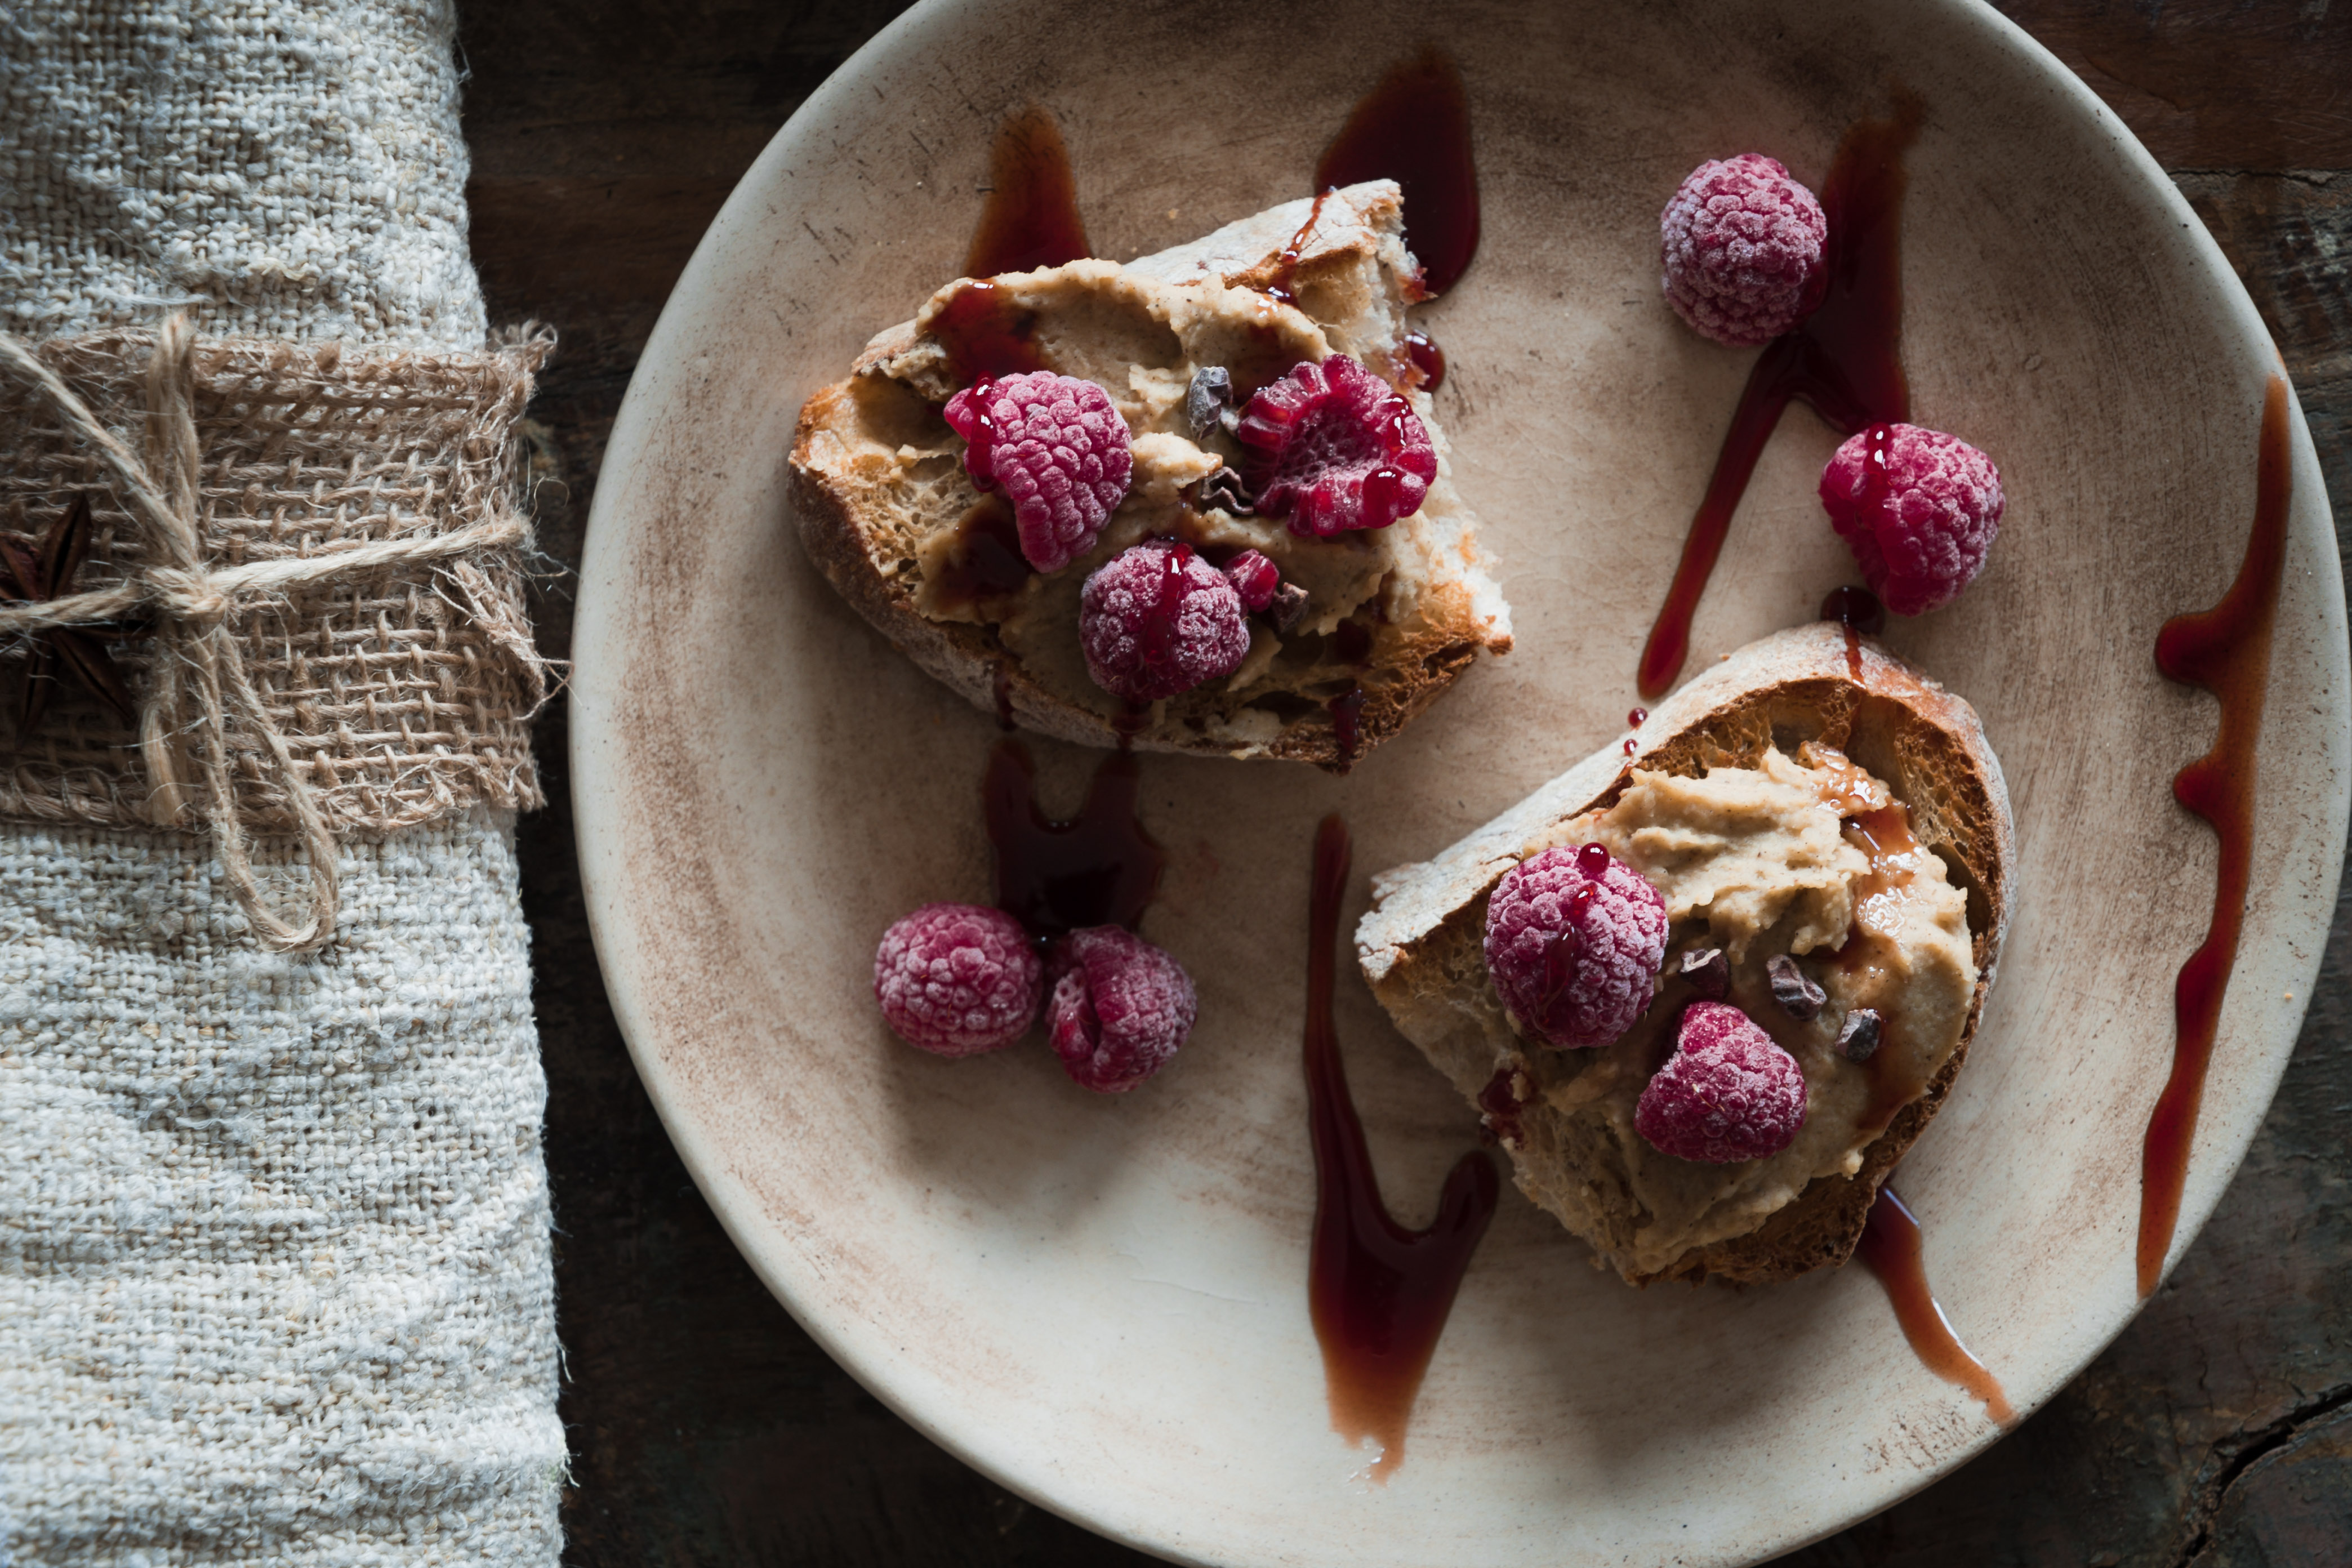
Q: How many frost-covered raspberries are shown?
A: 9